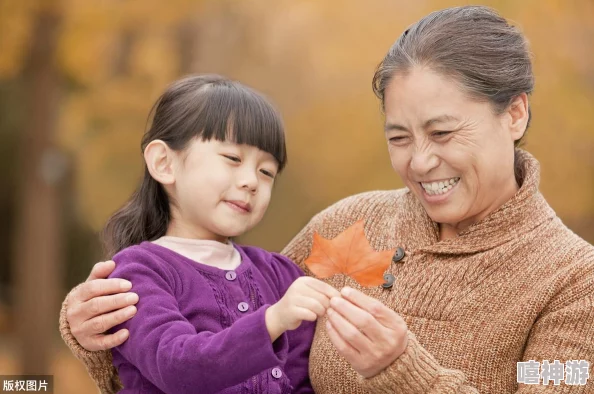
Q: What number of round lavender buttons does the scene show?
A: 3